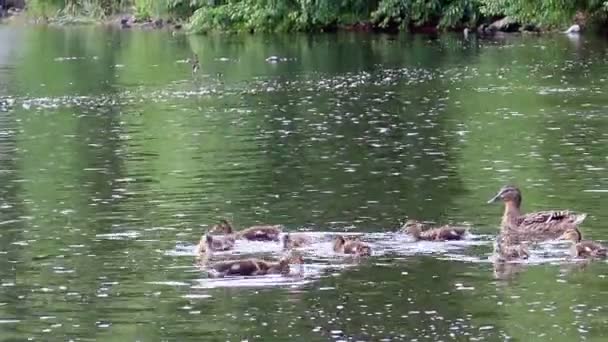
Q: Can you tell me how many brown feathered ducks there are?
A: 9